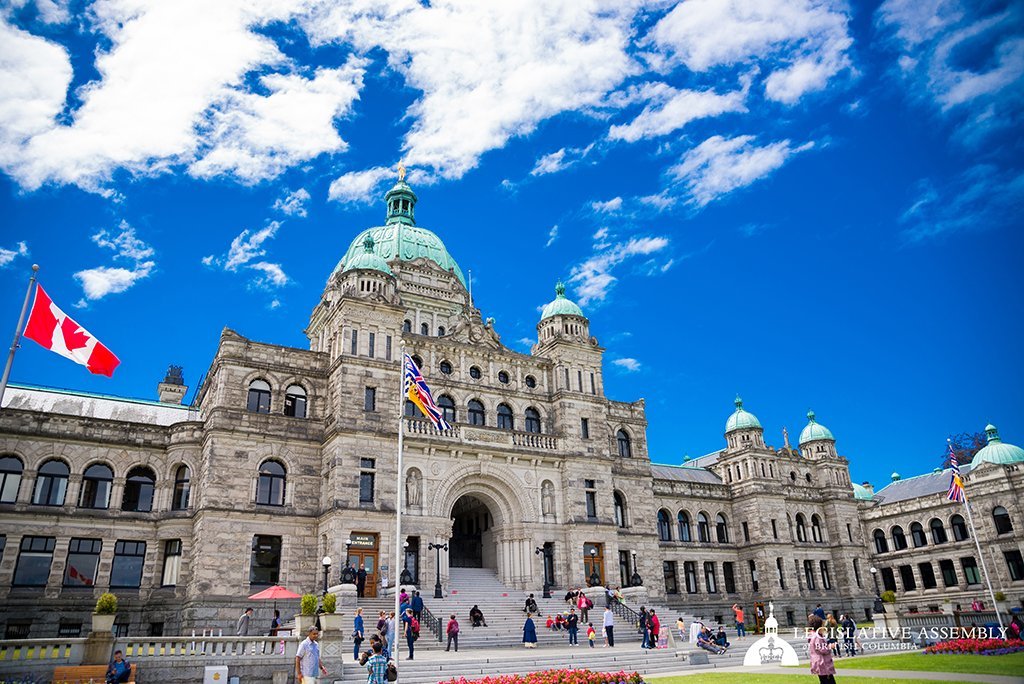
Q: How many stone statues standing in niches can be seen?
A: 2